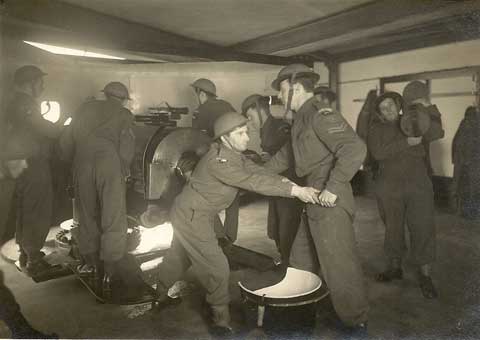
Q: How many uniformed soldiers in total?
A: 9